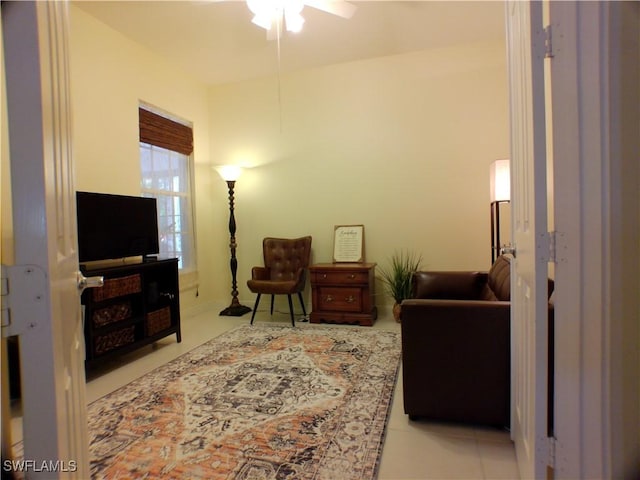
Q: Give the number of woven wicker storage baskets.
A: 4